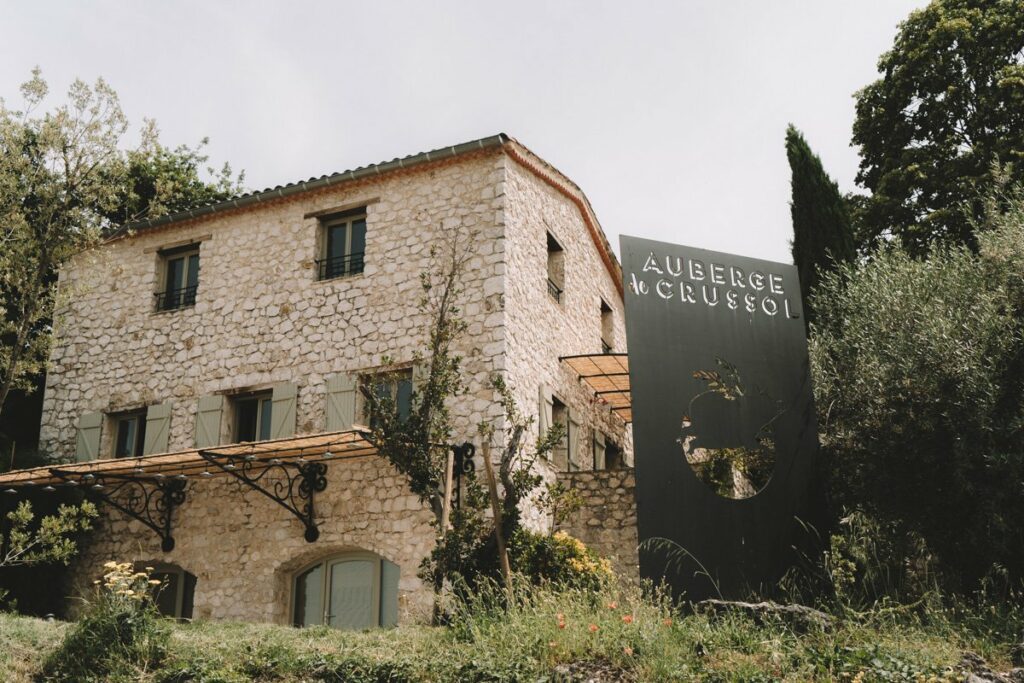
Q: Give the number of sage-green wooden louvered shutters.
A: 9